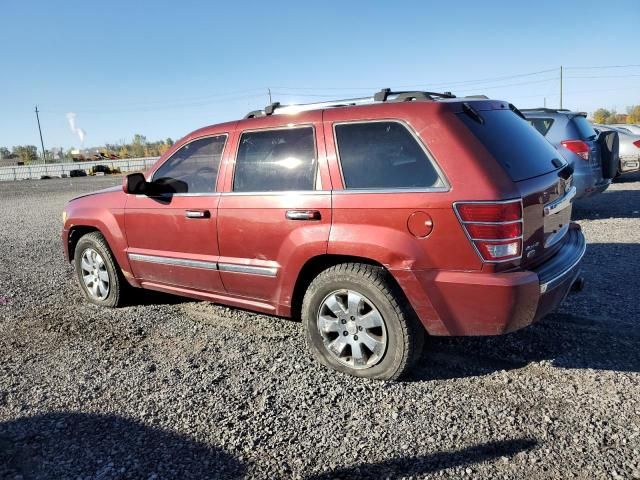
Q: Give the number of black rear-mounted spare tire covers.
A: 1